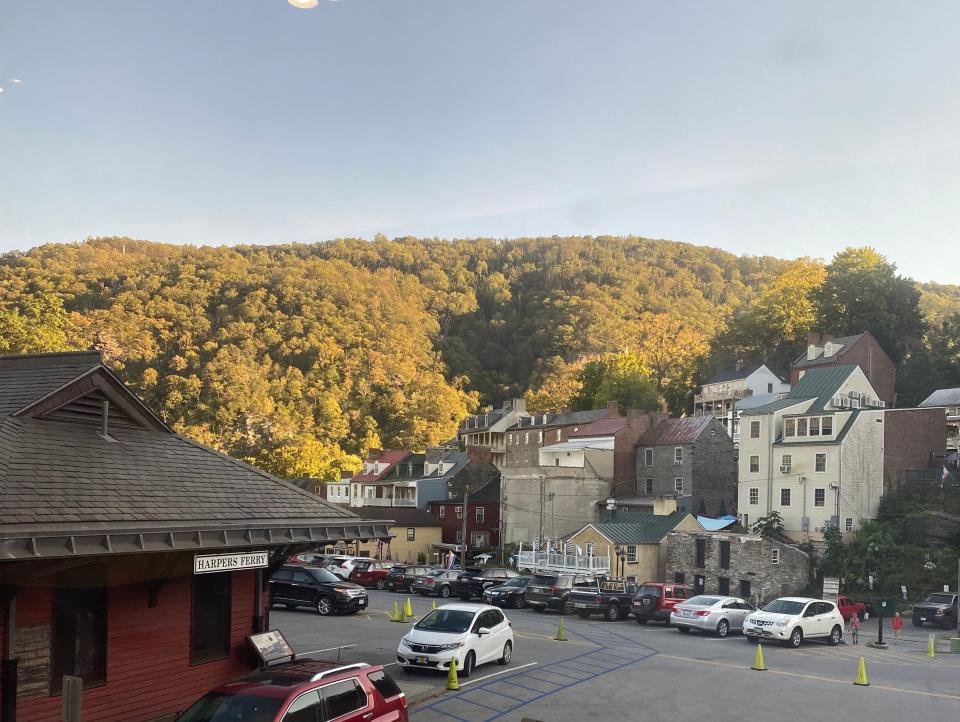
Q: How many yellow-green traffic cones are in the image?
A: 9